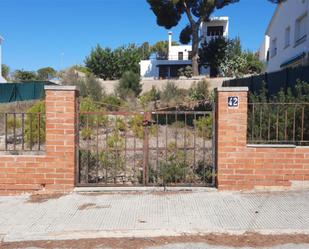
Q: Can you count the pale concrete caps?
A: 2